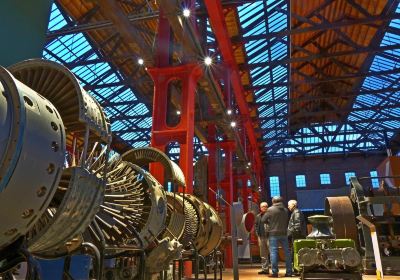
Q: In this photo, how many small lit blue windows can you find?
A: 5